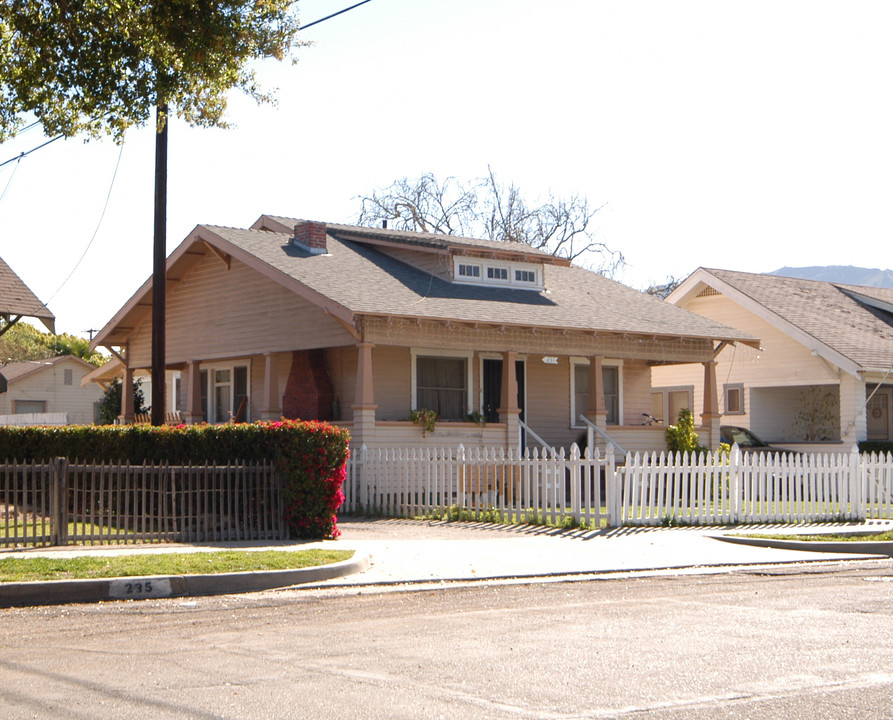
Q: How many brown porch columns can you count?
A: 7